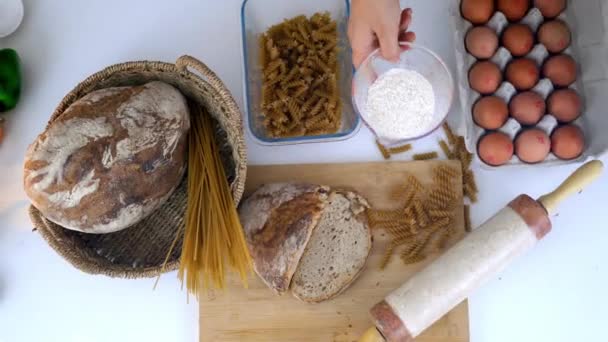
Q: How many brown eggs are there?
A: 15